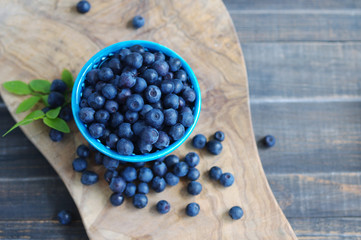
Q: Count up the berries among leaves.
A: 5